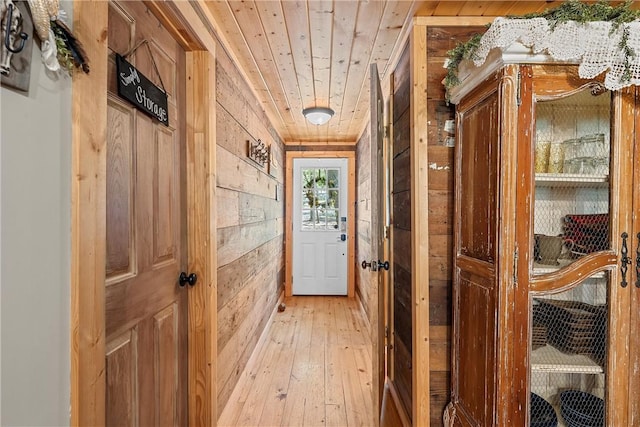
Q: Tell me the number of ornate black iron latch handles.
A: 2